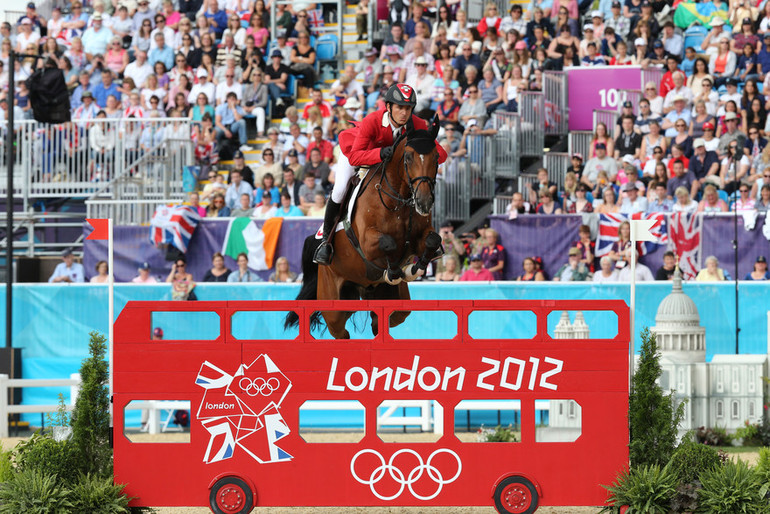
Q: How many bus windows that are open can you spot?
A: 11